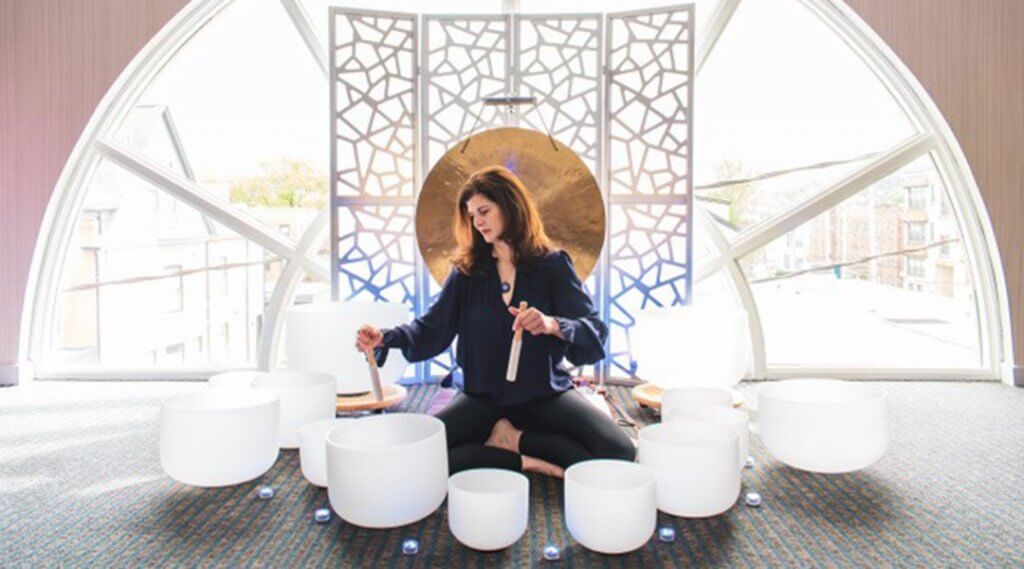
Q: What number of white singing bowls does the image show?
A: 13